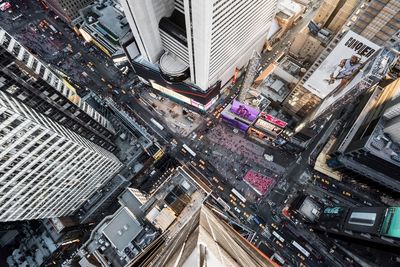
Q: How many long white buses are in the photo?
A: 5